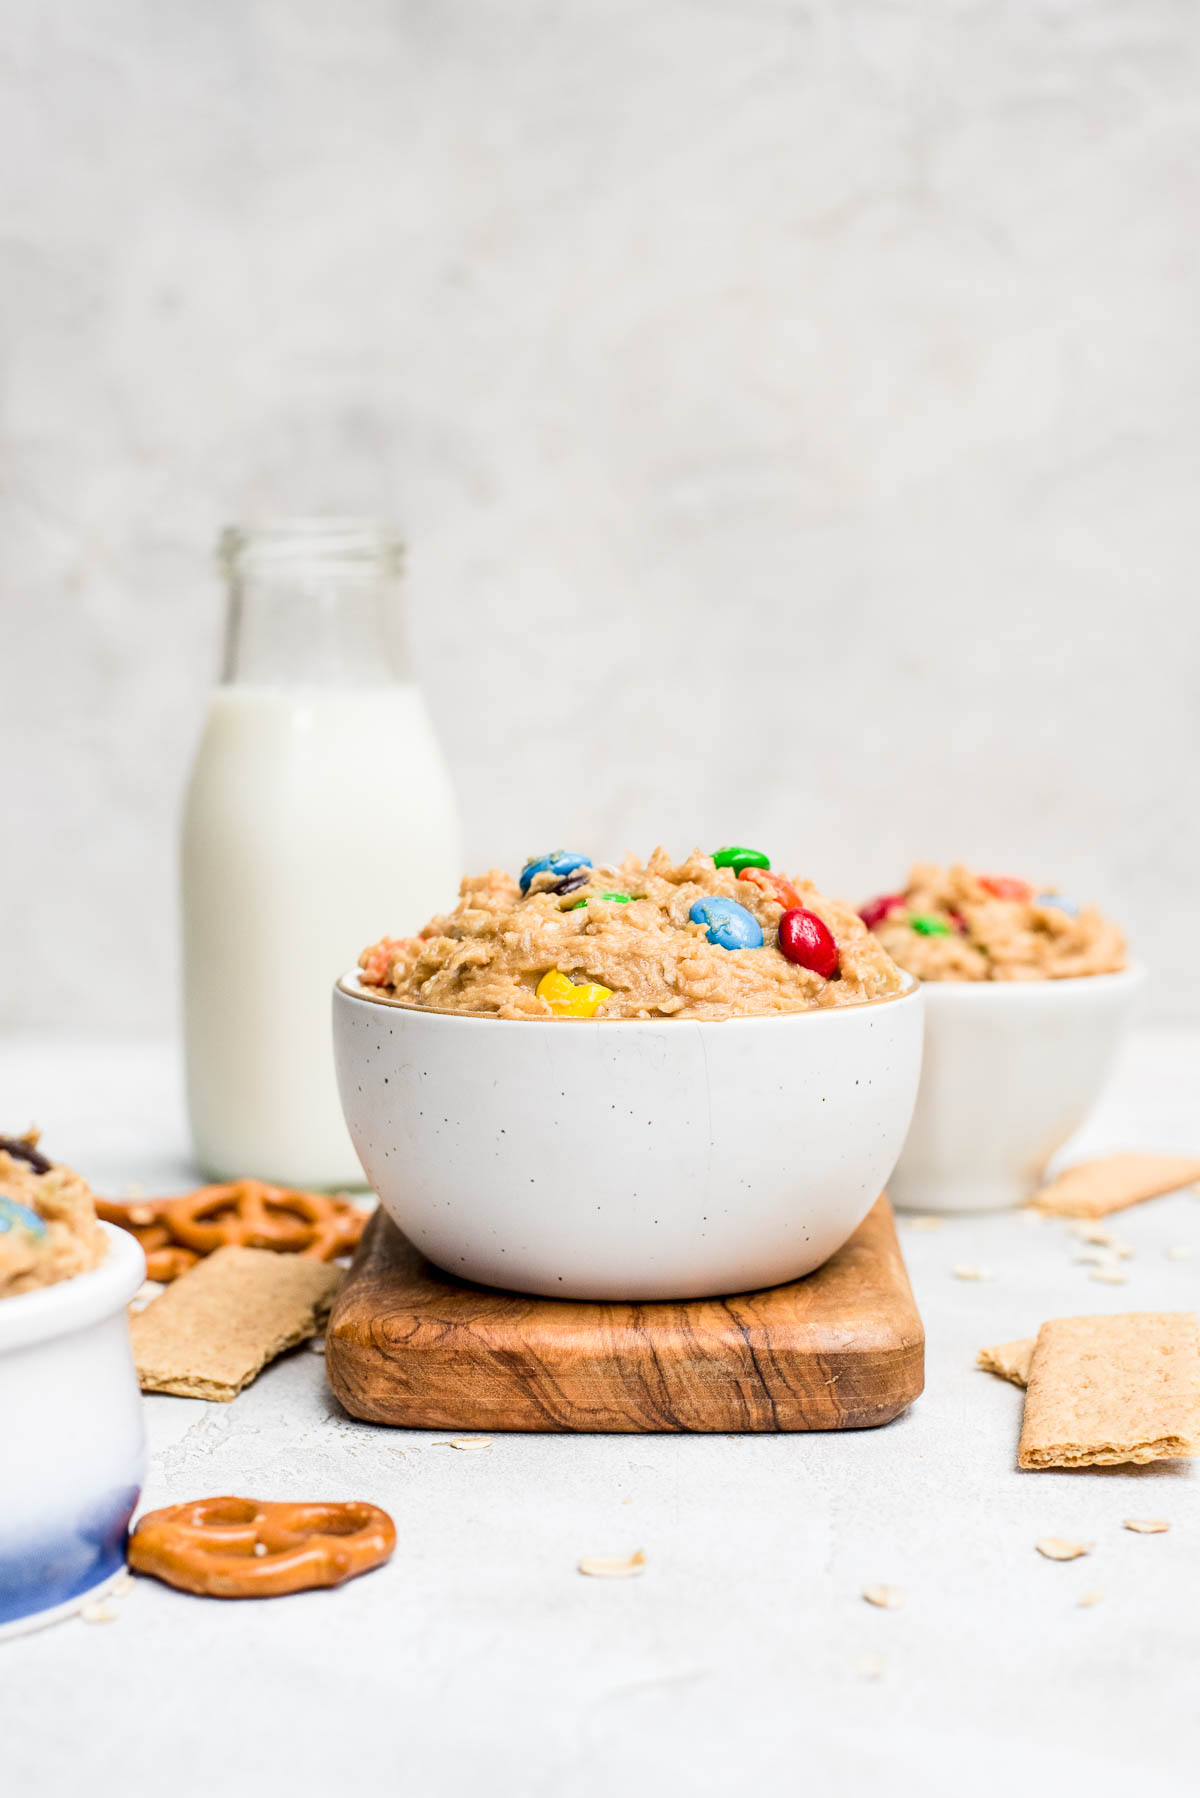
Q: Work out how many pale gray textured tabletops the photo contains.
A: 1